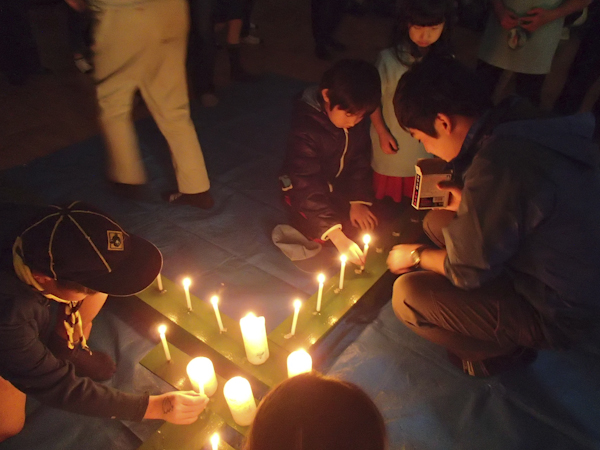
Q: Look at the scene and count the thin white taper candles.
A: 10